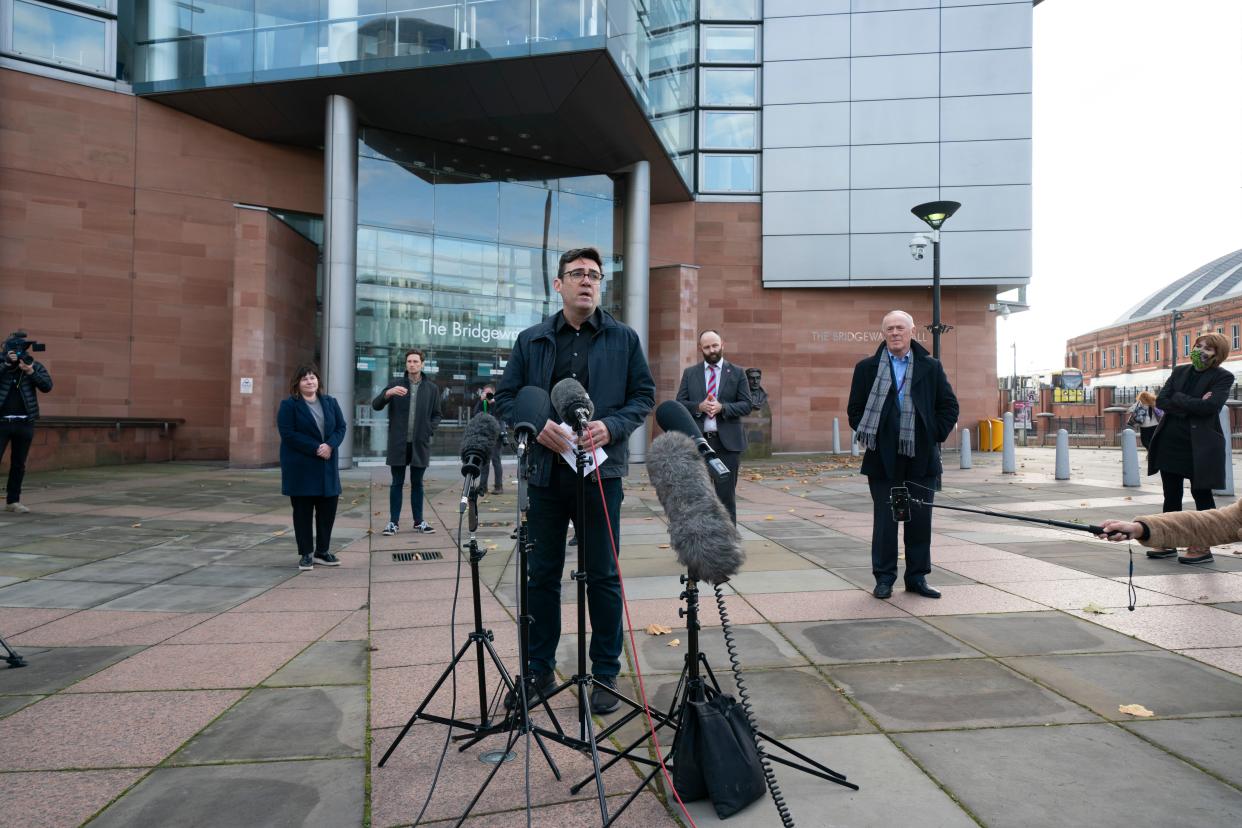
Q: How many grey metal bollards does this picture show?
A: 7